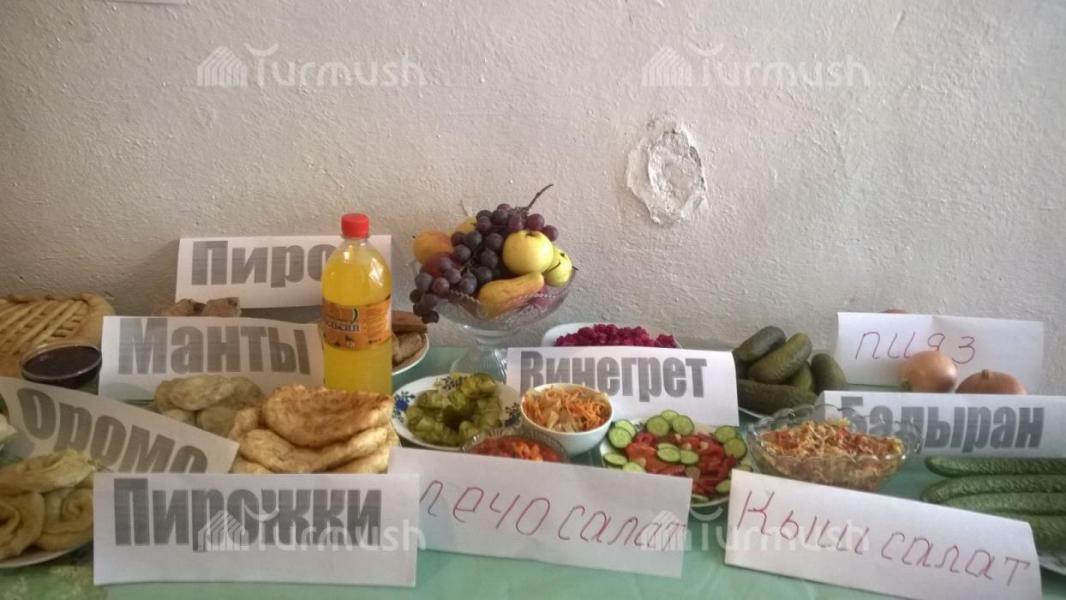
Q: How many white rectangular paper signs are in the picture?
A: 9